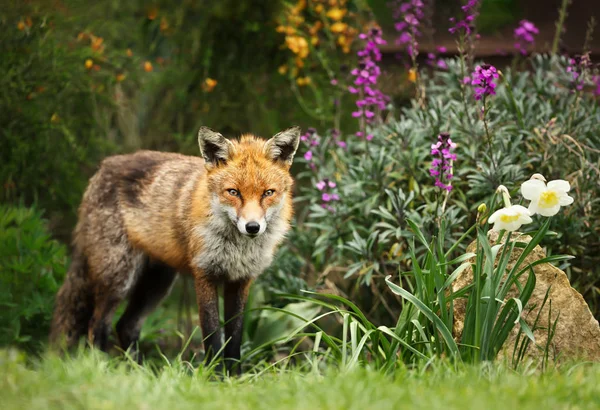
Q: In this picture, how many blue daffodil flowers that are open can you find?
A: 0